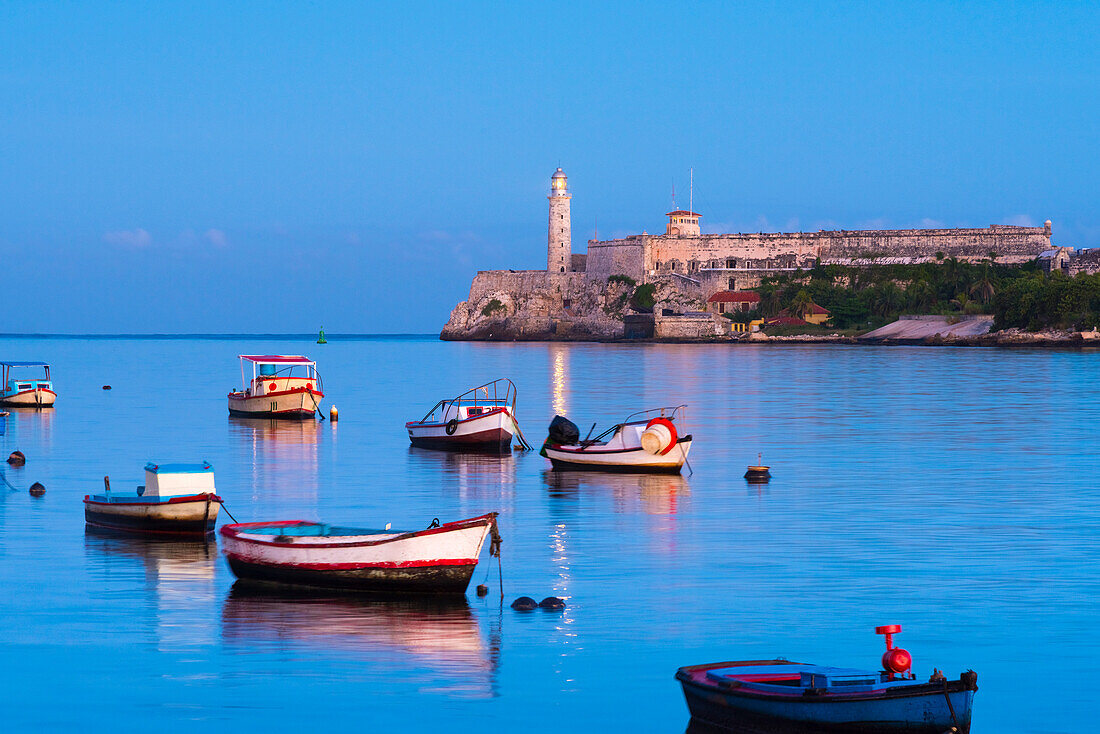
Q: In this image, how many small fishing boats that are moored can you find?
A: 7